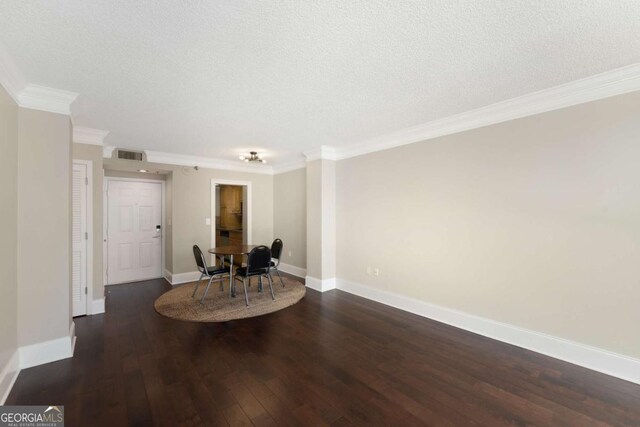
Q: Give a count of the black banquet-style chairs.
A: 3